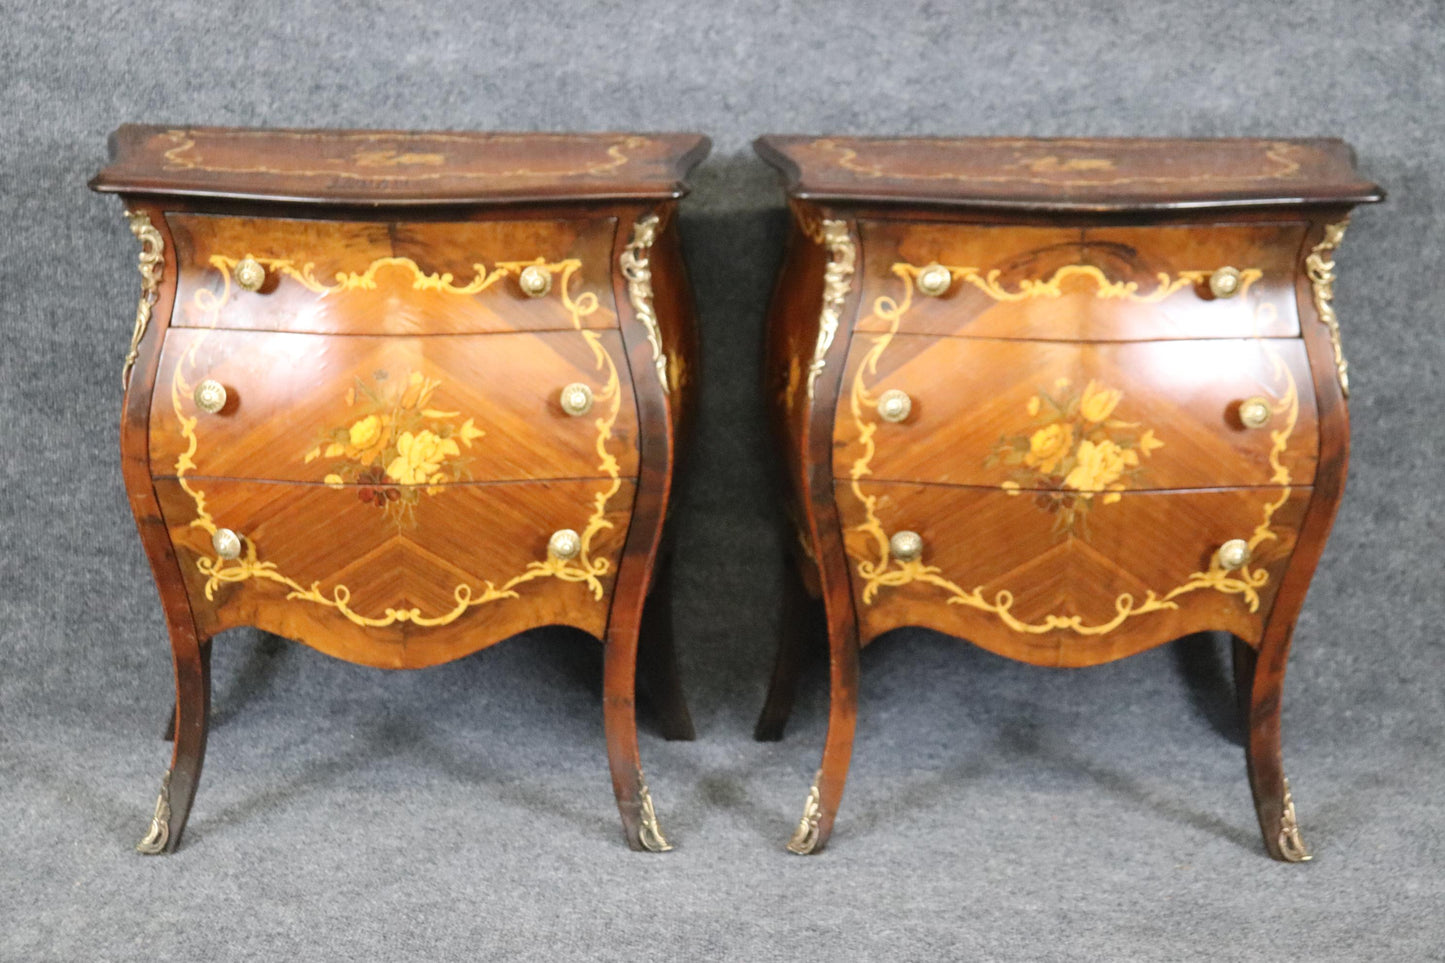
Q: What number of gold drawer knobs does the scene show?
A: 12